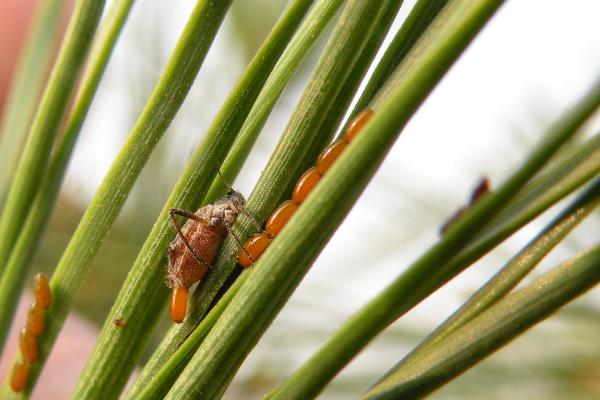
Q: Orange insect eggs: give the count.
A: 10